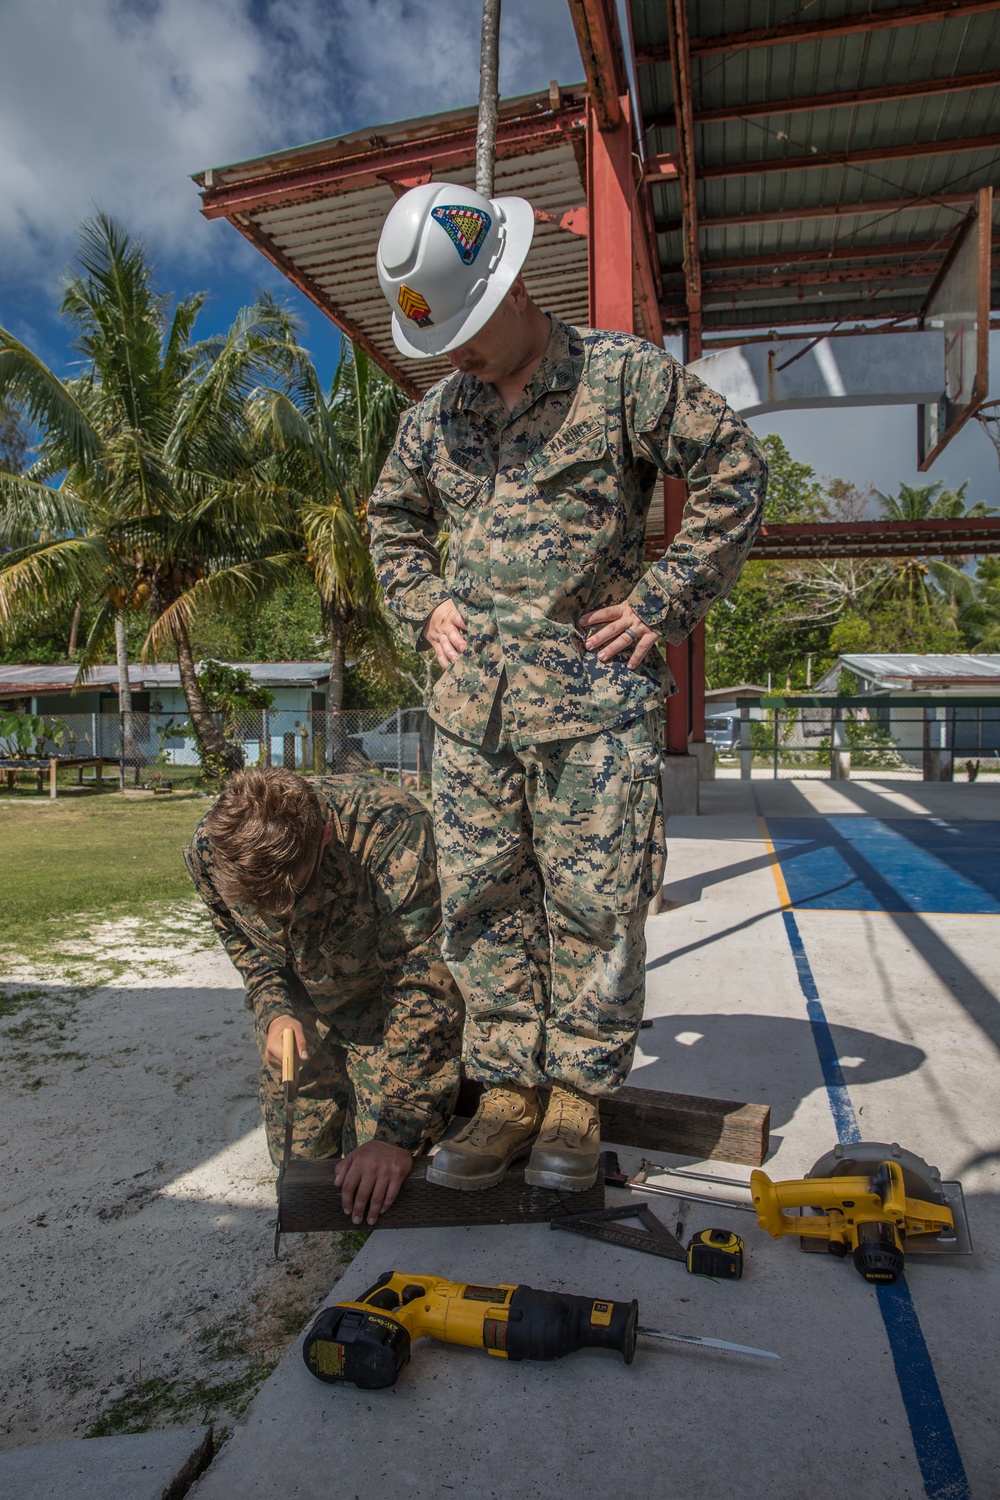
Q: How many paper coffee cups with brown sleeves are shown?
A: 0